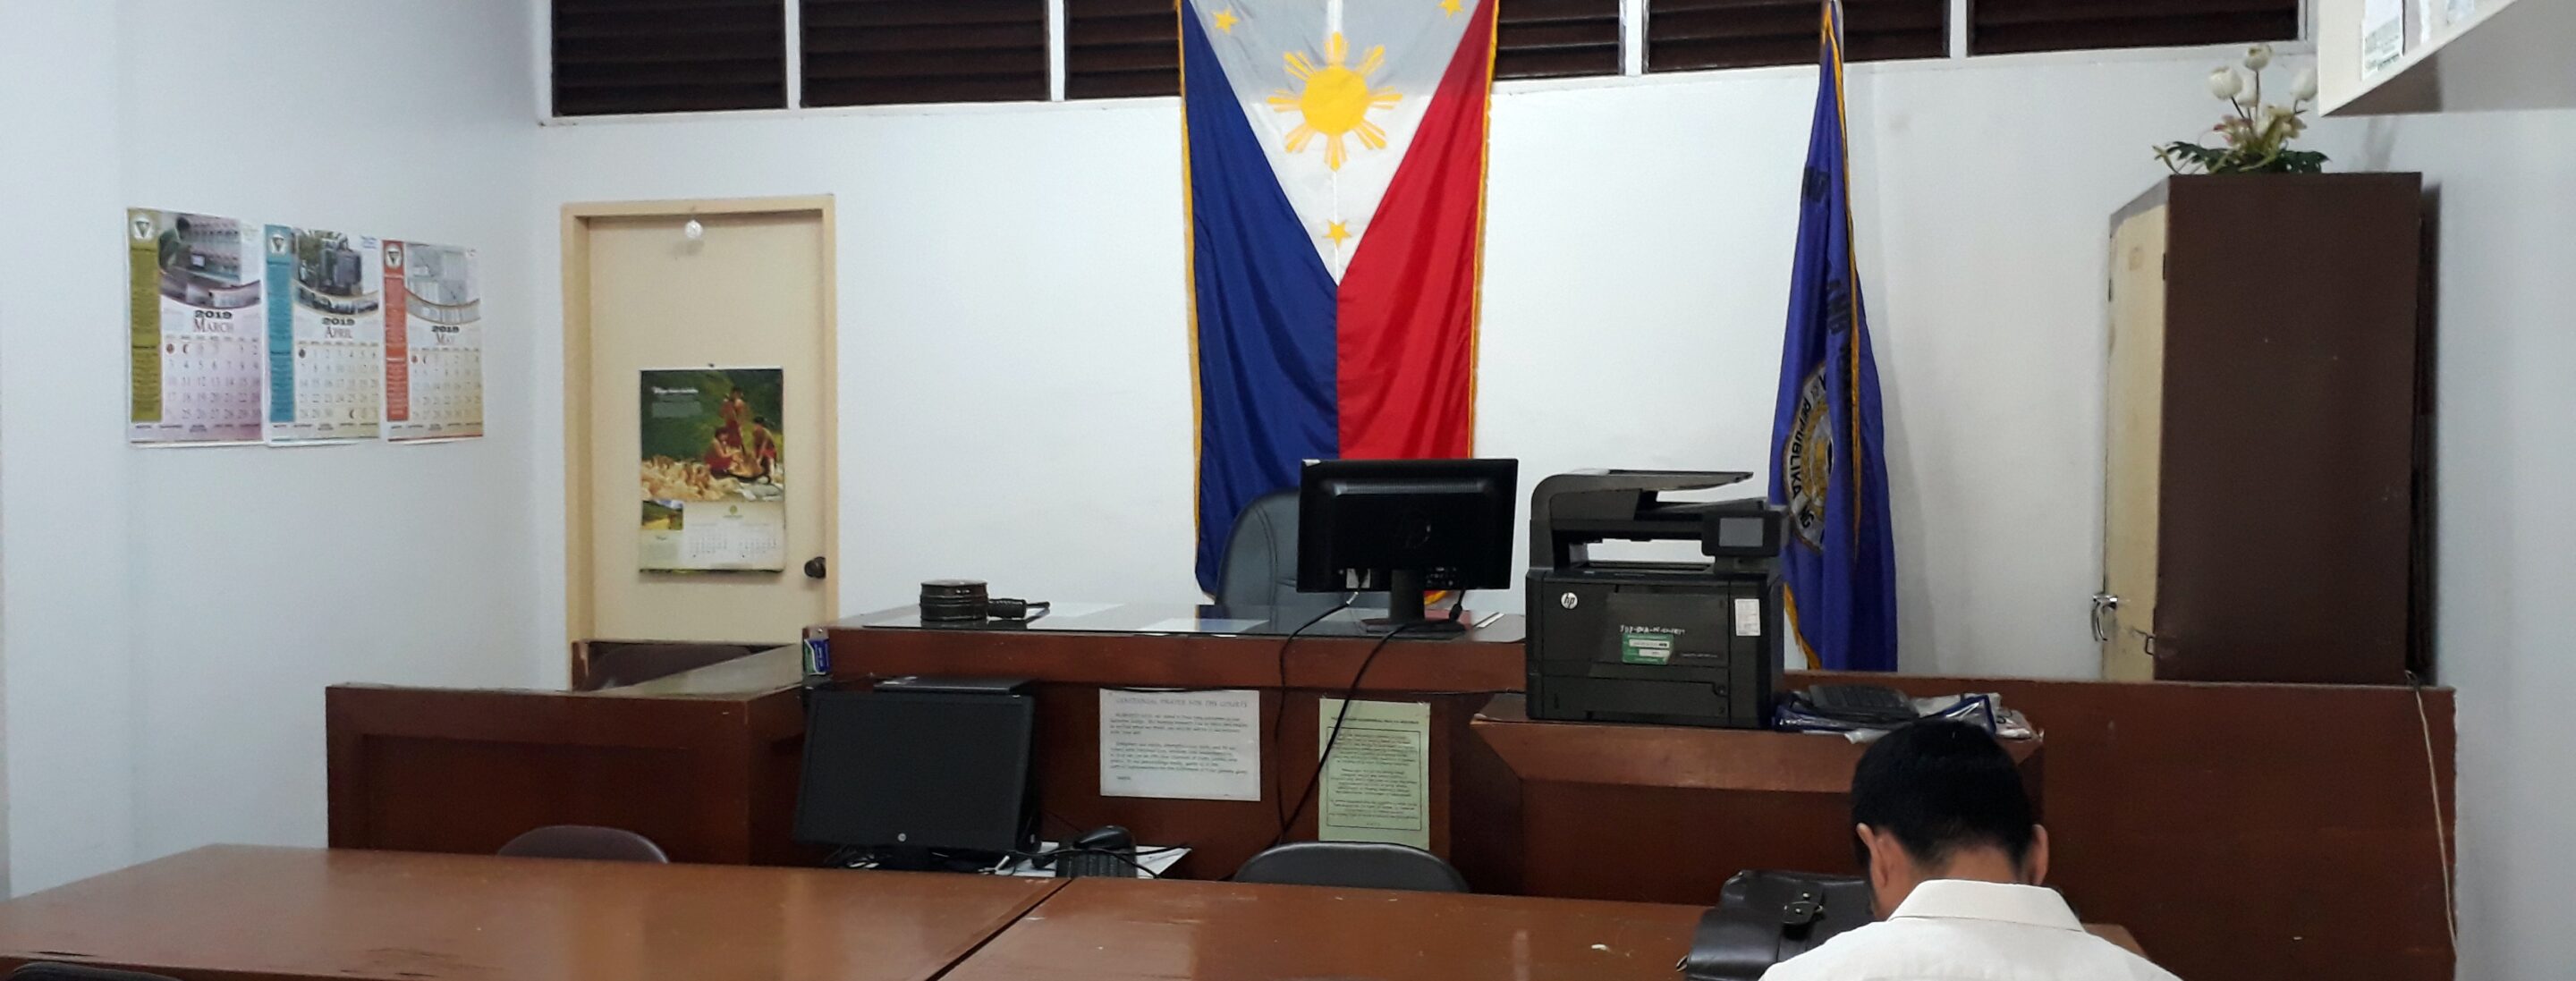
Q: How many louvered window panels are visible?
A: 6